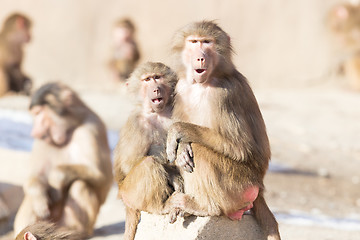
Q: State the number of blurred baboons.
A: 4